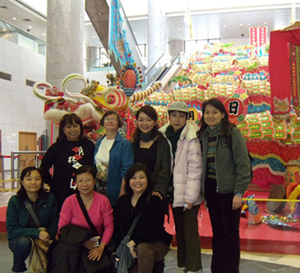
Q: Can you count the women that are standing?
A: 5